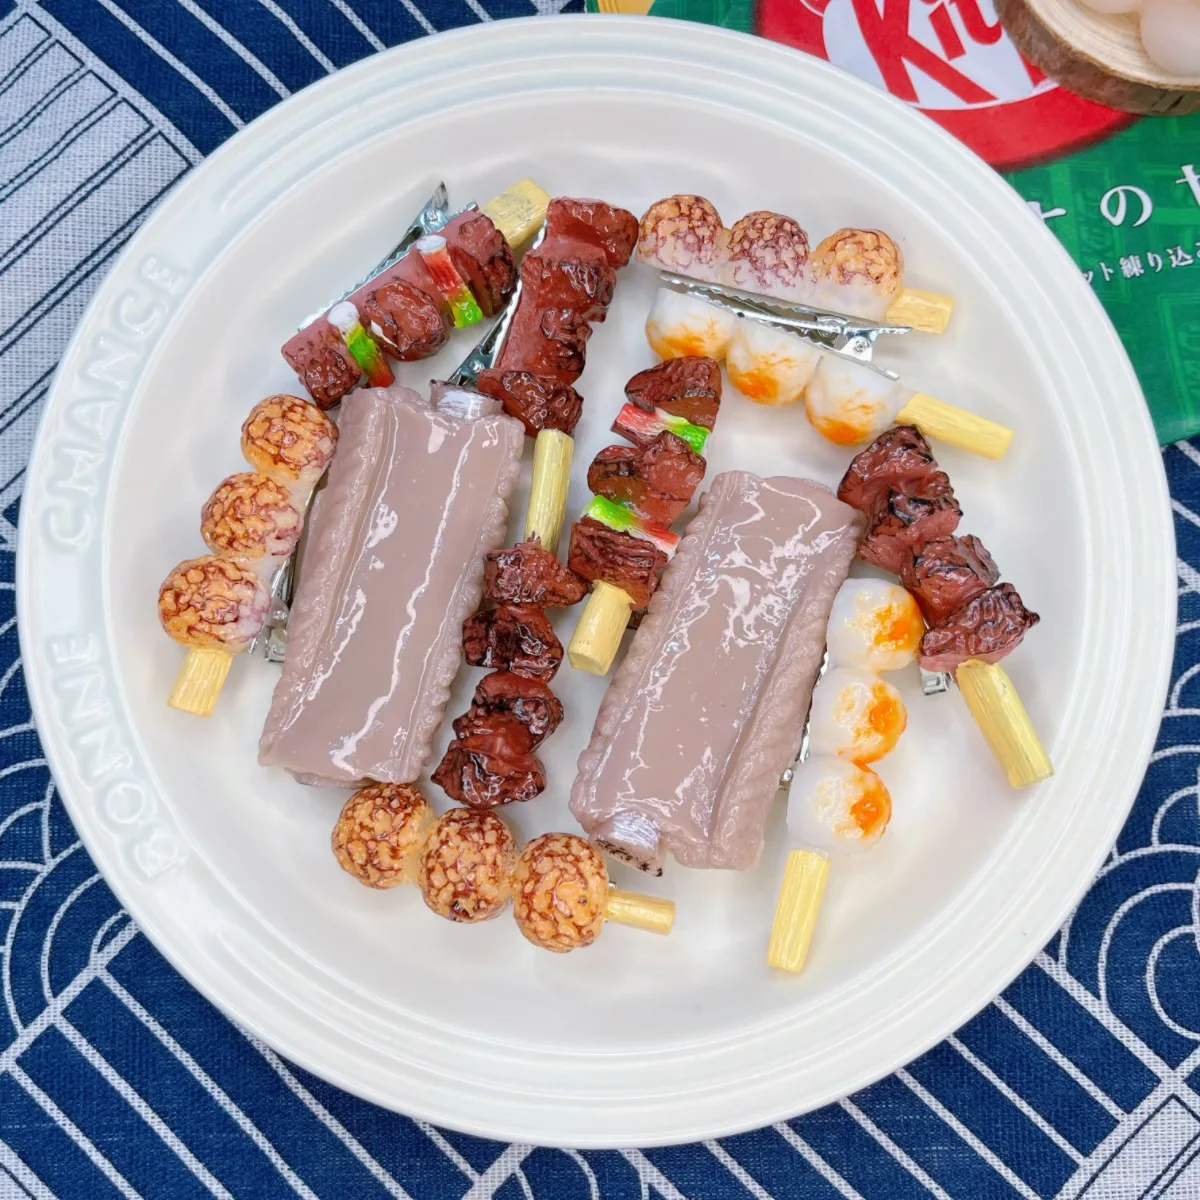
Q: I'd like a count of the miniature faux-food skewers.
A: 10